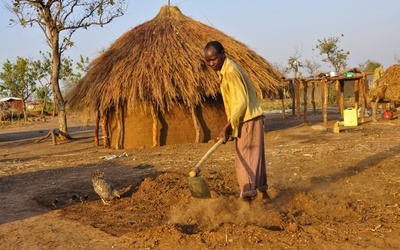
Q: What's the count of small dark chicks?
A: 3